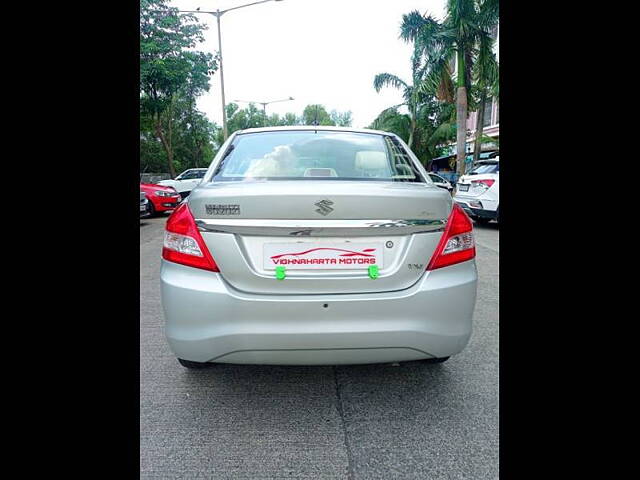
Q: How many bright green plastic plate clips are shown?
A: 2